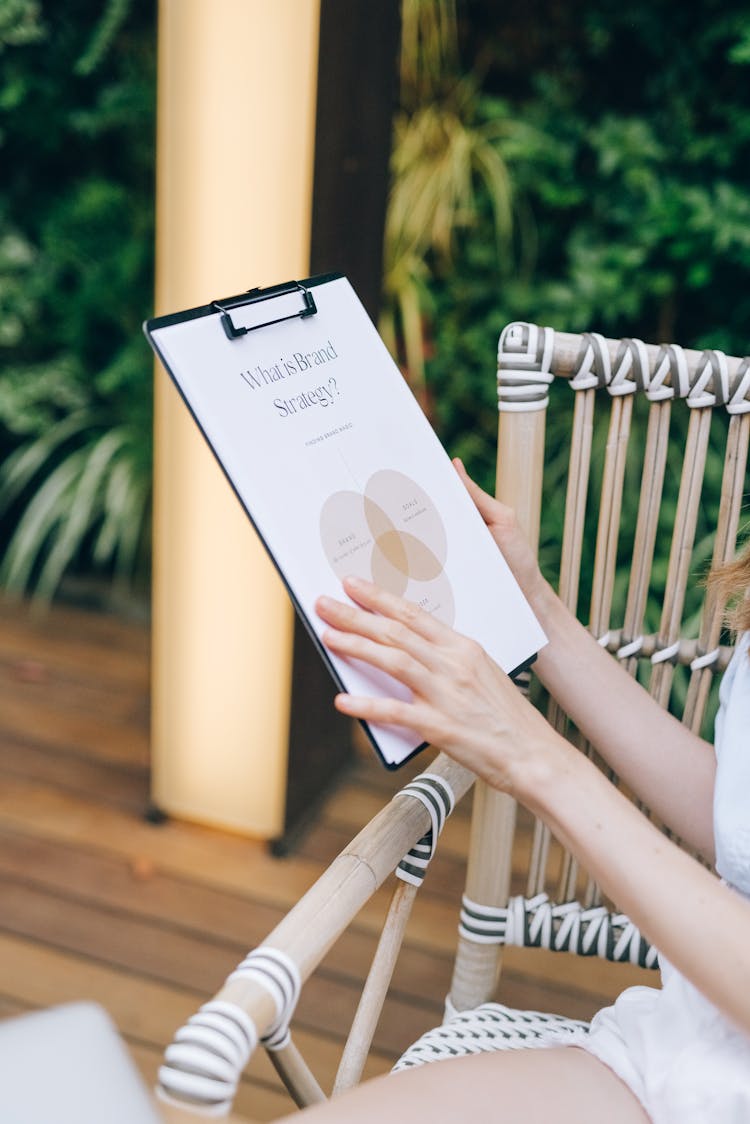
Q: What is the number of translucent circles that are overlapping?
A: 3